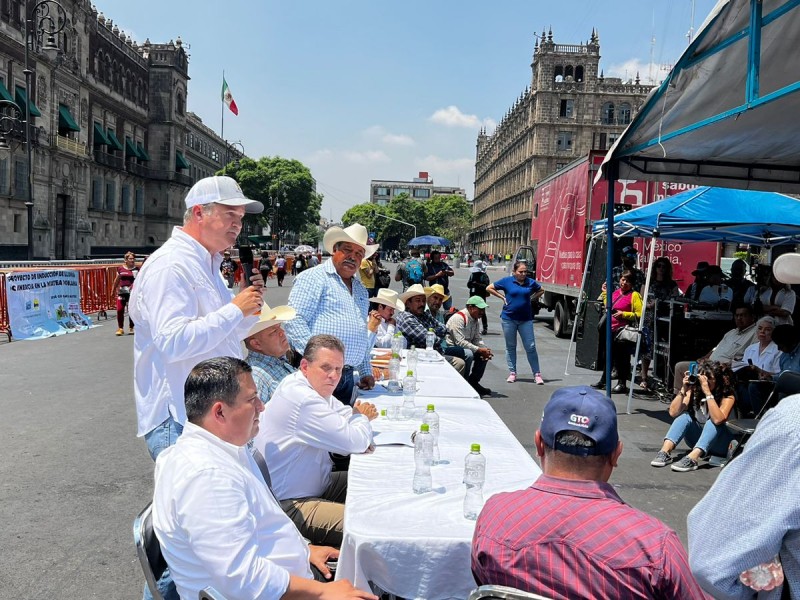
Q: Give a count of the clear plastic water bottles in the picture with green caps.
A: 9